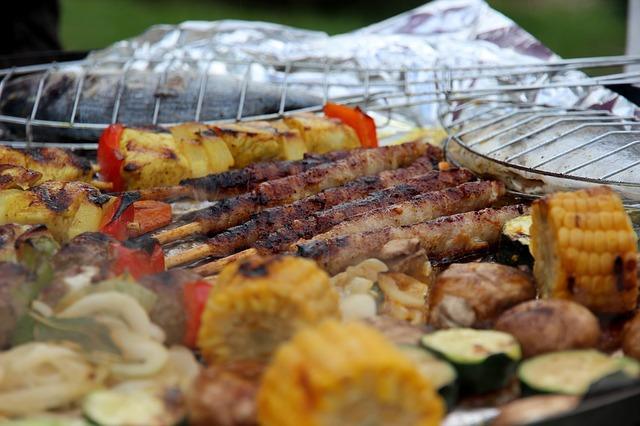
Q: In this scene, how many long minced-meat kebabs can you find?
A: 6